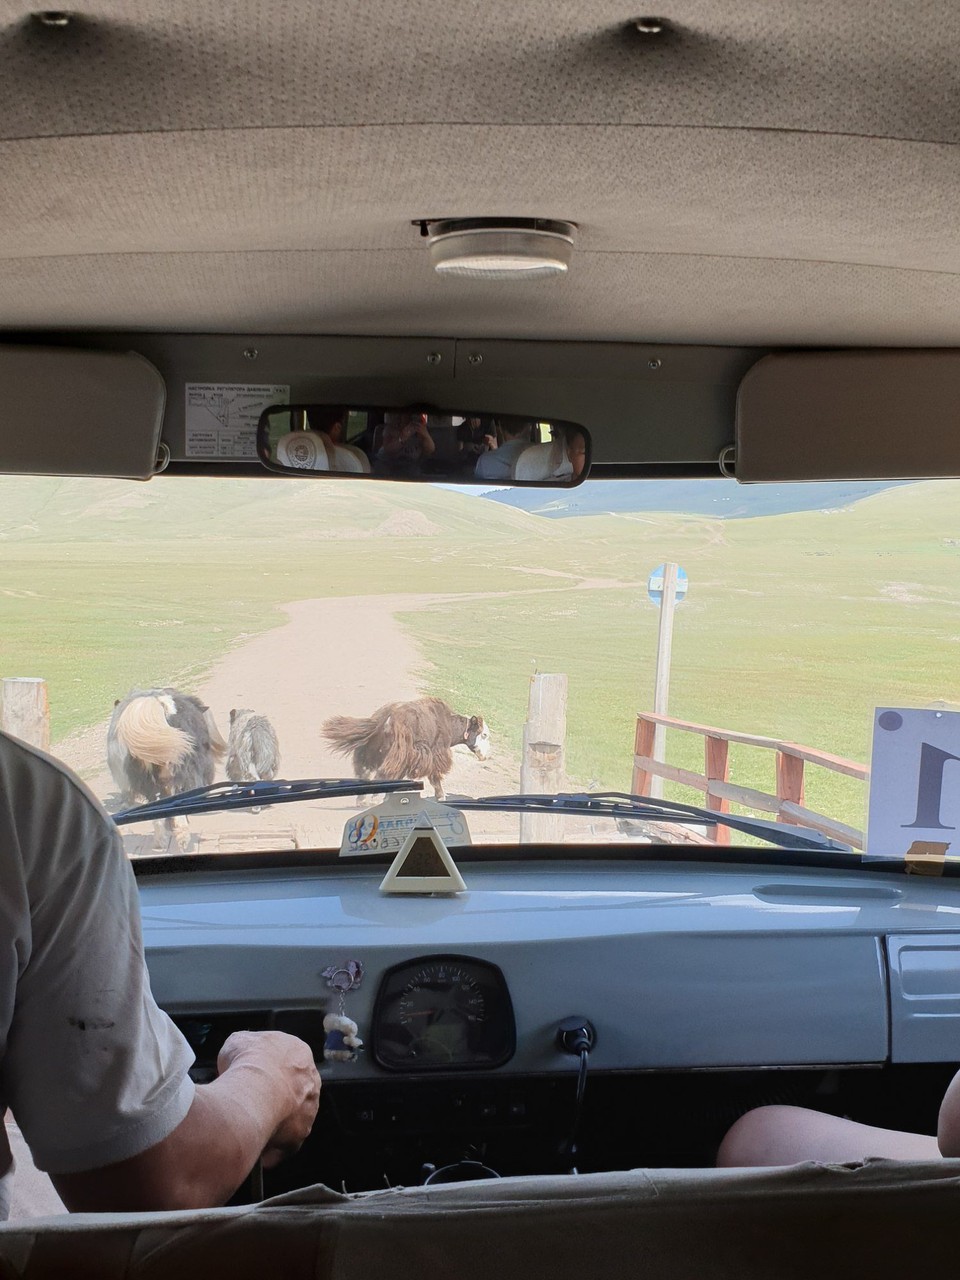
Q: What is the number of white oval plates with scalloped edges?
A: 0